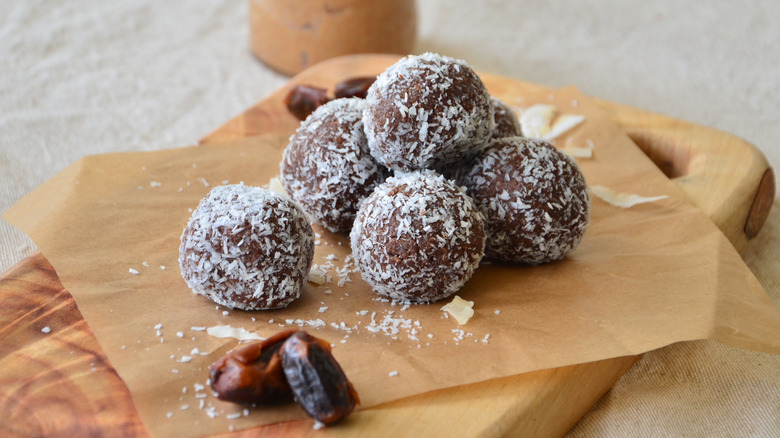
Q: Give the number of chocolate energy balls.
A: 6